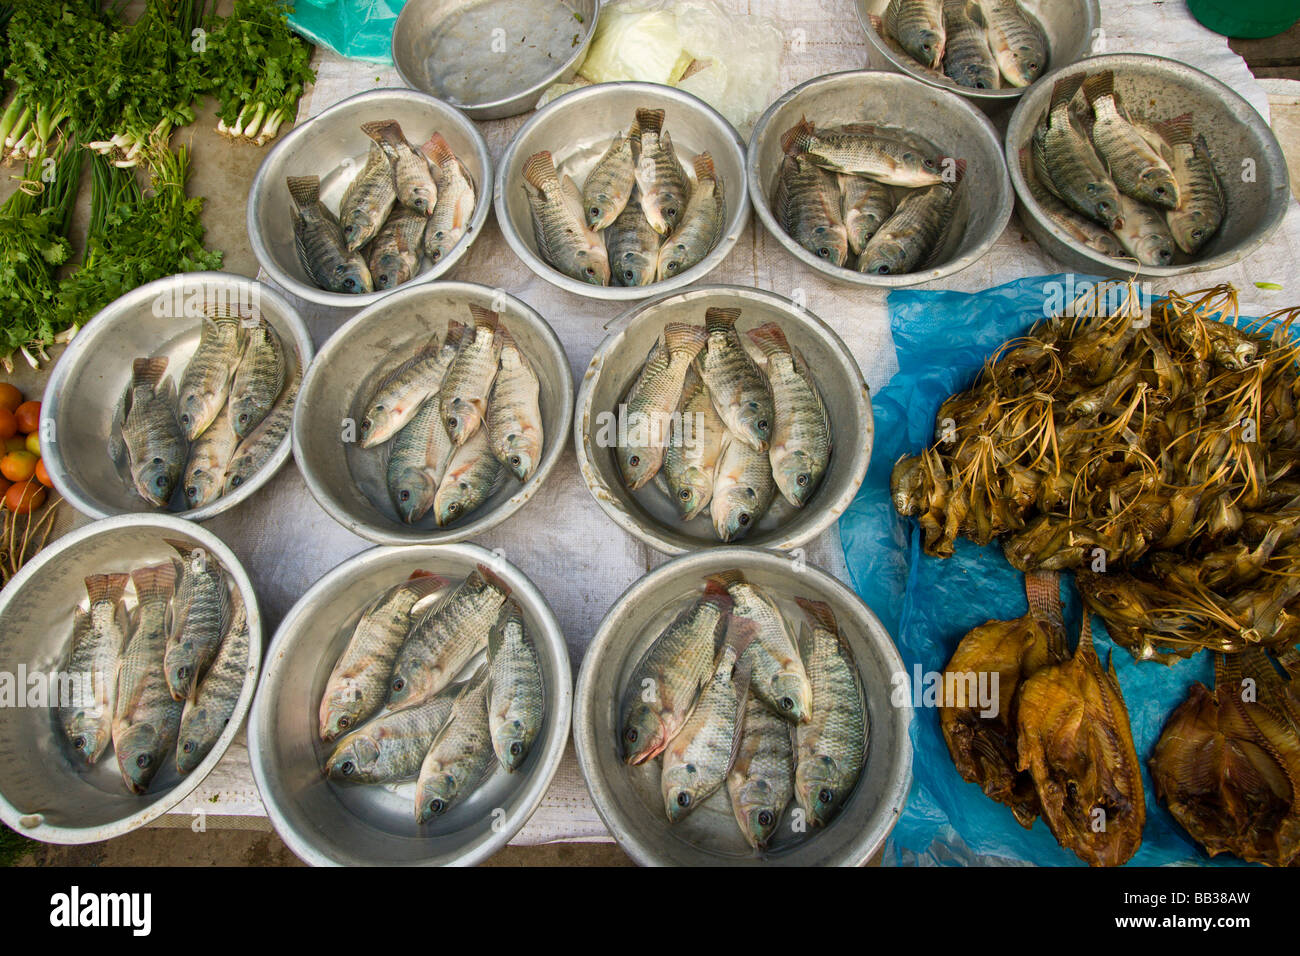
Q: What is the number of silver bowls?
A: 12